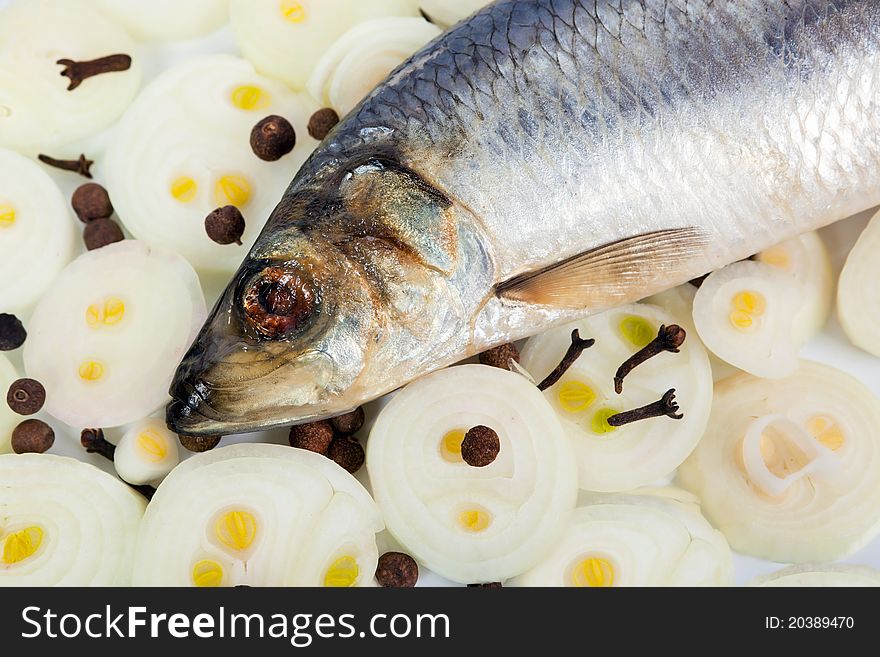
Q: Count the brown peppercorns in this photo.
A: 15